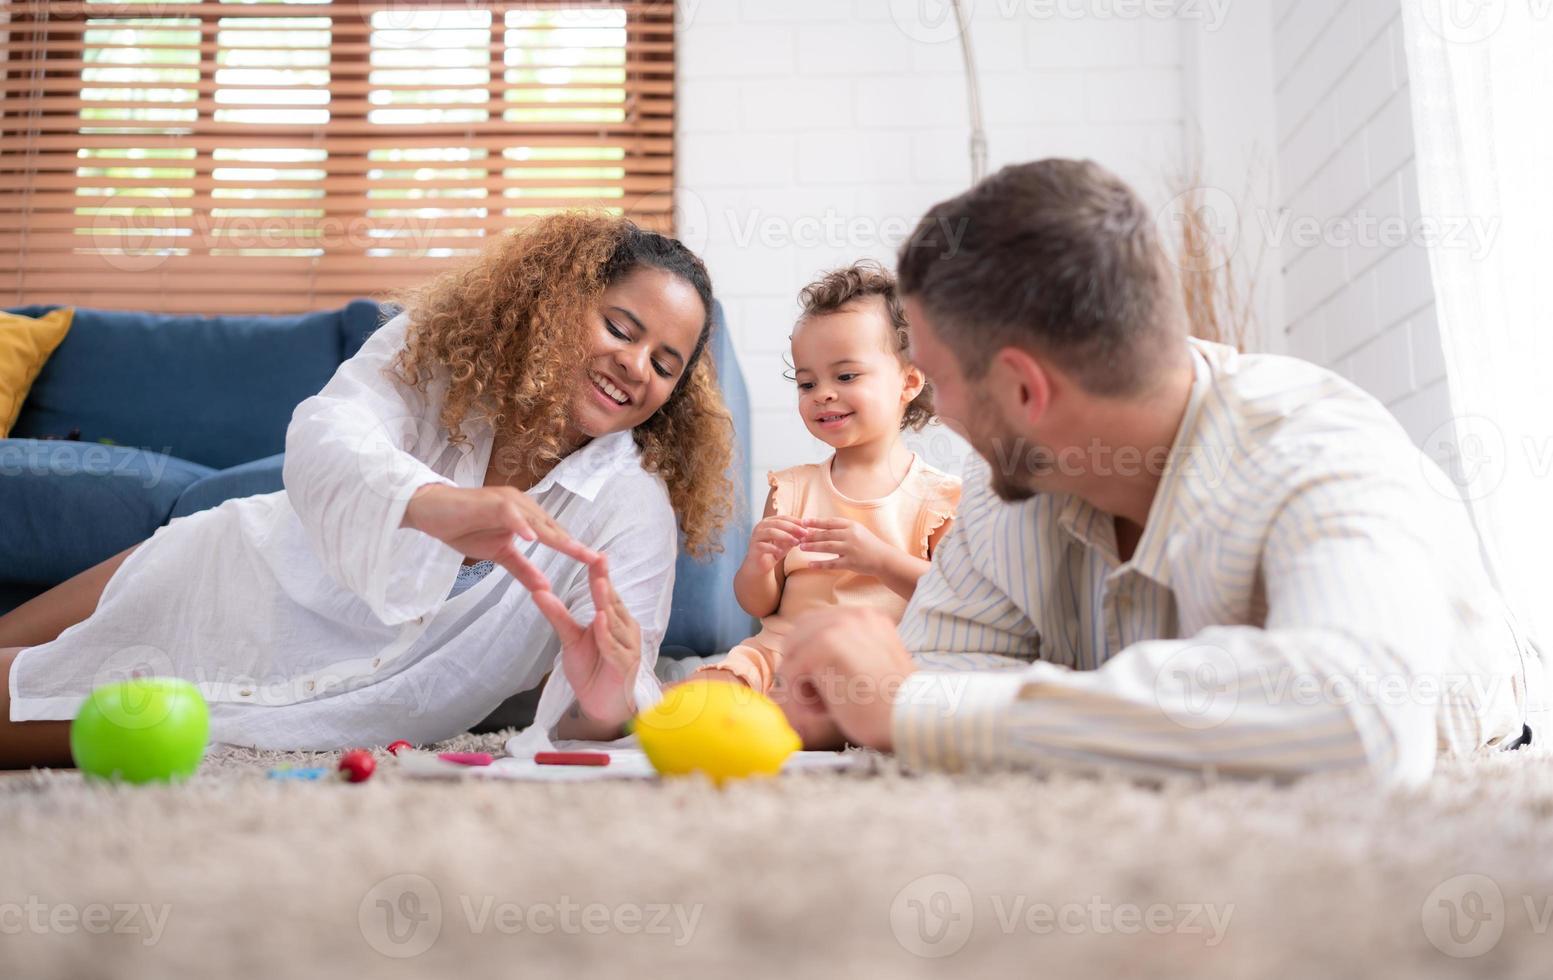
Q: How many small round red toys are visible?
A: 2